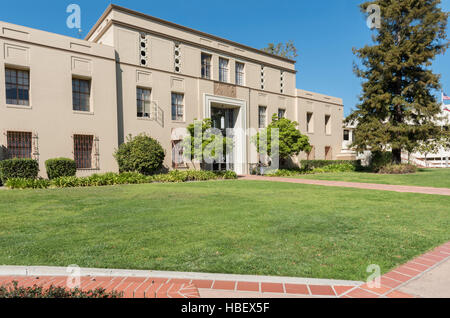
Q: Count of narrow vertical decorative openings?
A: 4